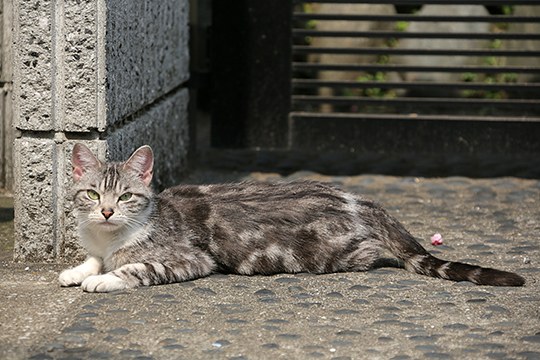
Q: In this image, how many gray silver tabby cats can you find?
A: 1